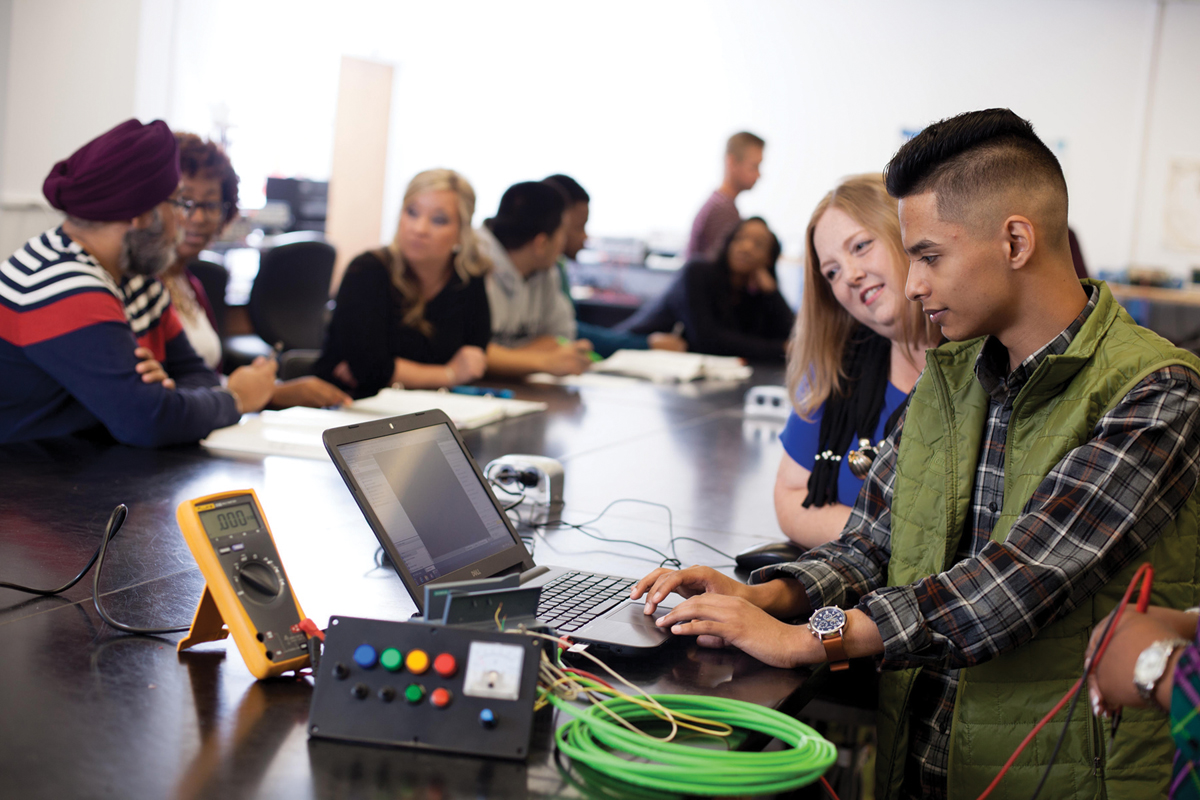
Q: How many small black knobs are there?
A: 3